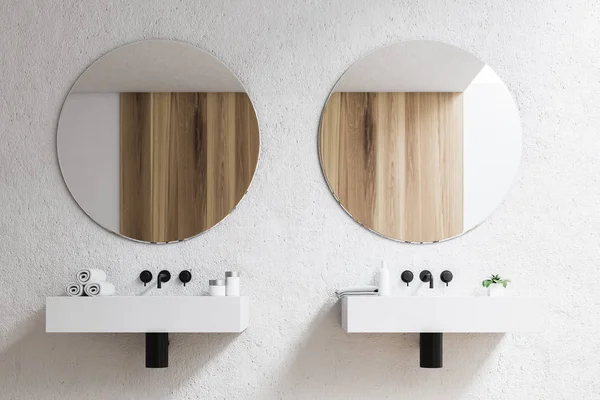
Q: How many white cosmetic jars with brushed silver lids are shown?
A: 2